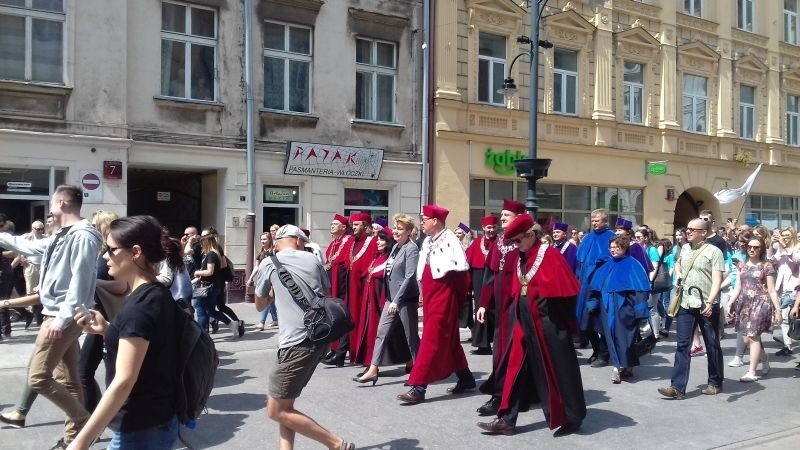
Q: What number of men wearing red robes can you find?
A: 6